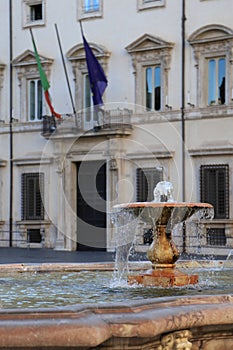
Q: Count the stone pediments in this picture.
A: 4